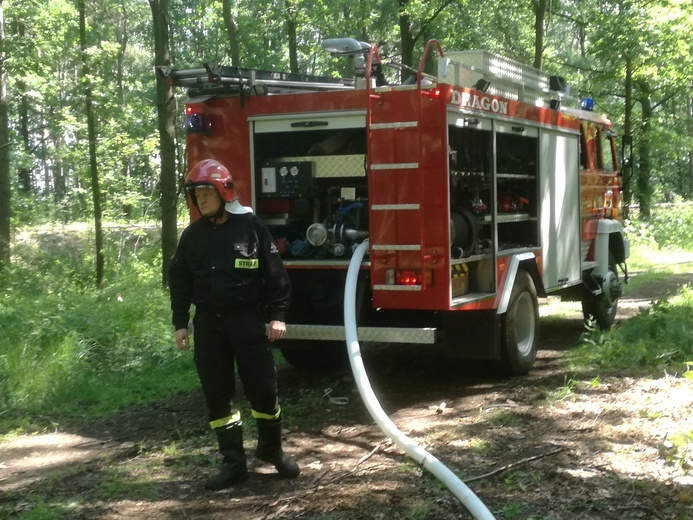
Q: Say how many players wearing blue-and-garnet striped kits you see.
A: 0